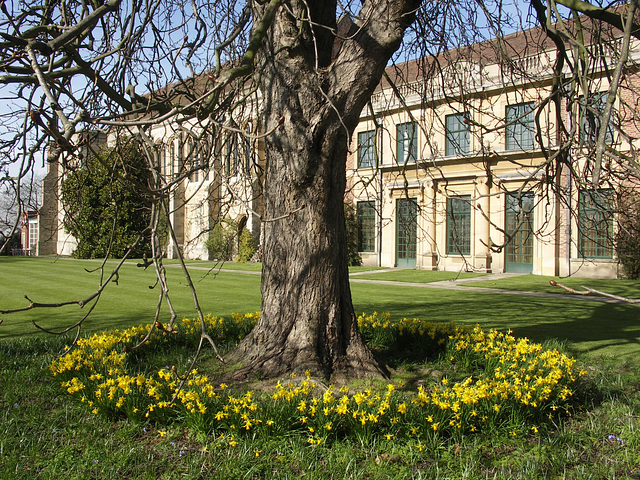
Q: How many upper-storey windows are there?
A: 5